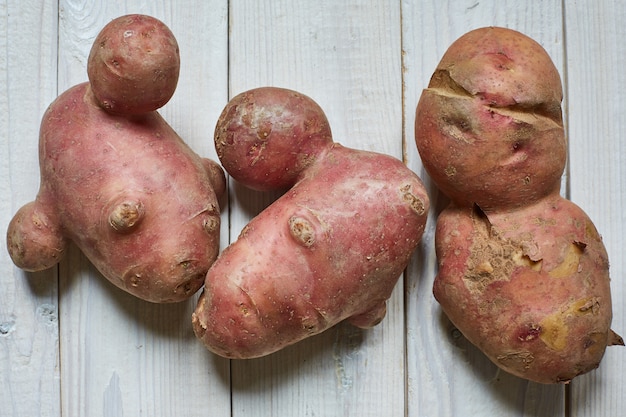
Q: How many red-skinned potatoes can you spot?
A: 3